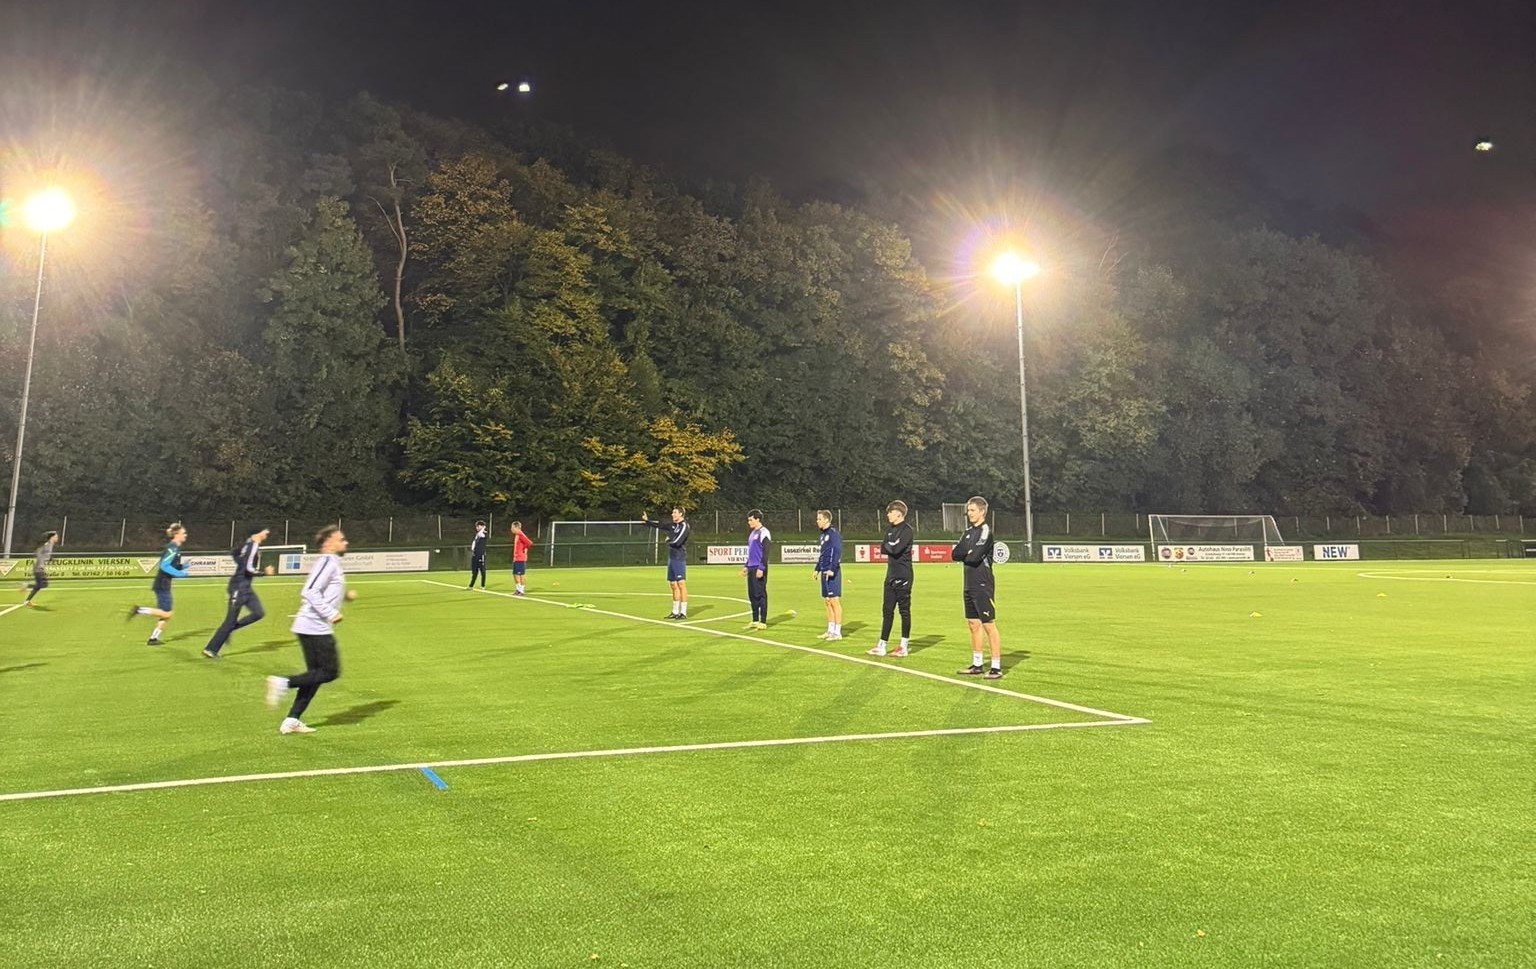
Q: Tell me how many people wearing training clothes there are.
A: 11